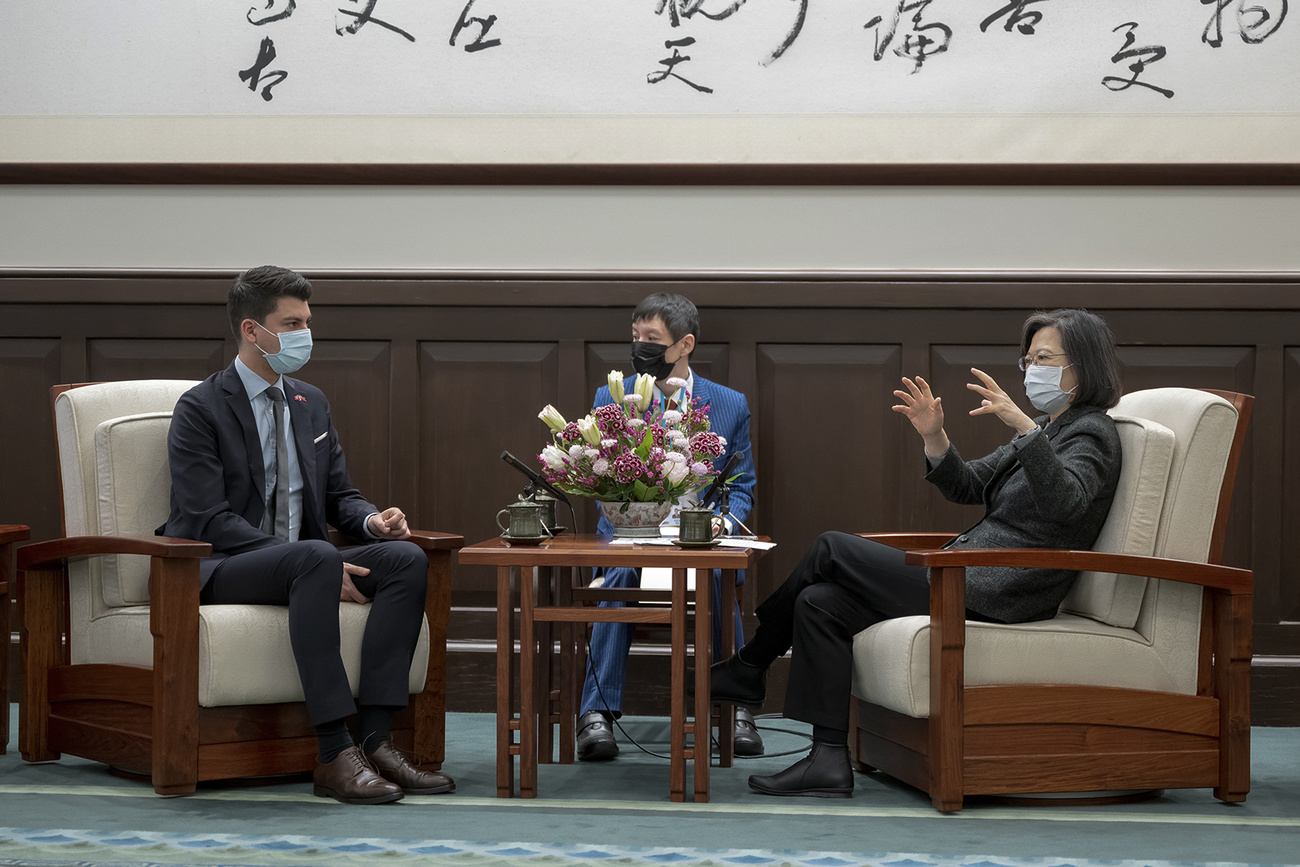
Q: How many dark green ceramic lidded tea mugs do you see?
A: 3